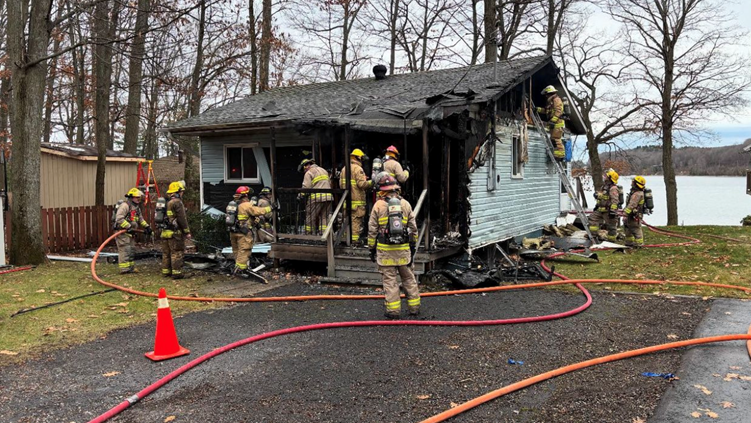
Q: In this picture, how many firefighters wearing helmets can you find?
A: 11